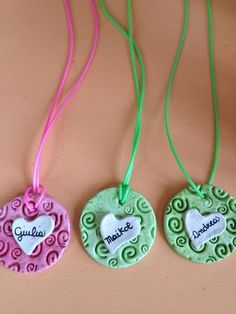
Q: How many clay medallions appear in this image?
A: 3